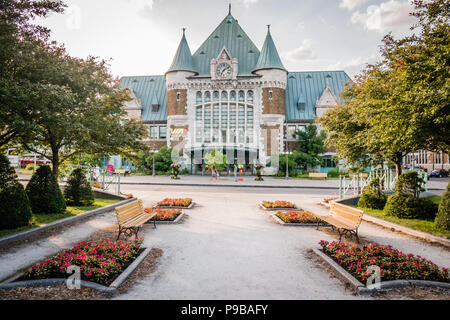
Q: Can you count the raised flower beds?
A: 6